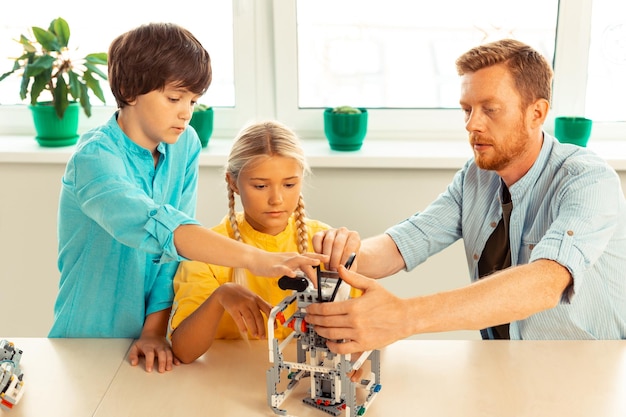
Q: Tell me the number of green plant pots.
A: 4